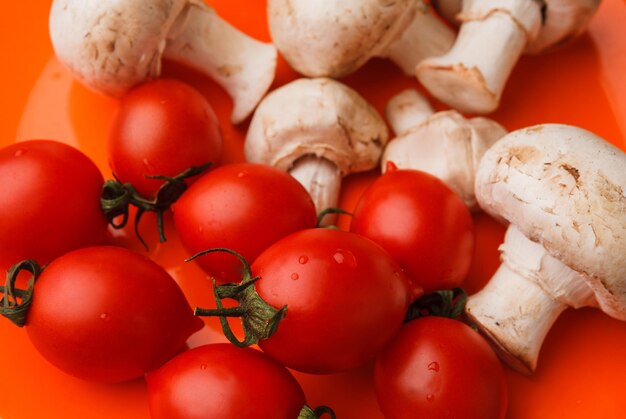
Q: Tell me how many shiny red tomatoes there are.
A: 8